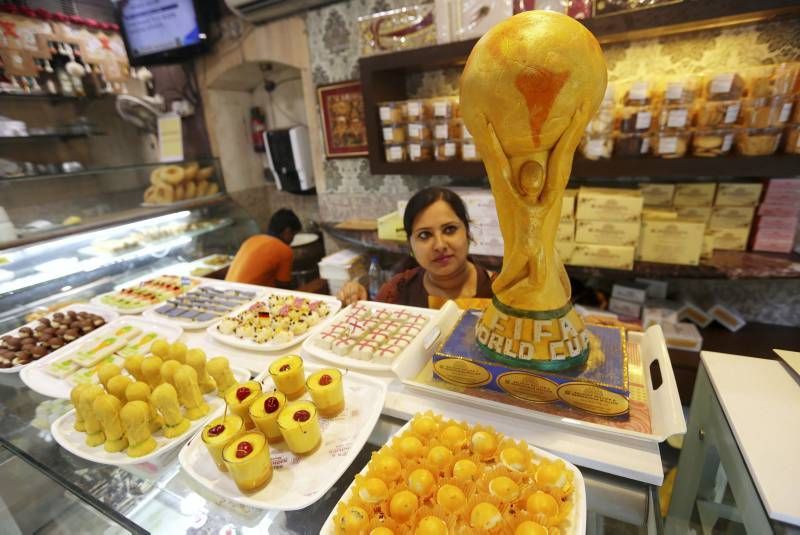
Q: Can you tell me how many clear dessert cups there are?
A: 7